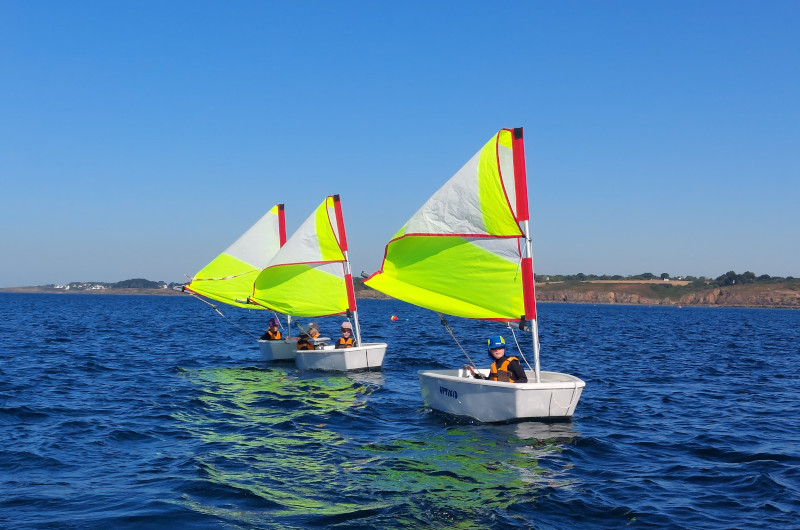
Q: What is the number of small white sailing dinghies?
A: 3